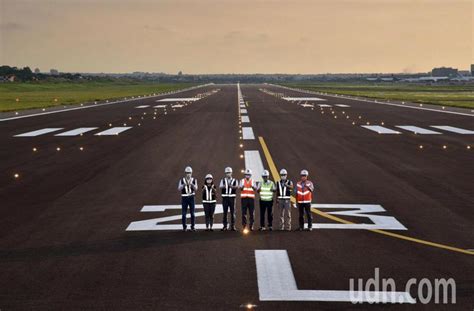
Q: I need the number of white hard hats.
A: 7